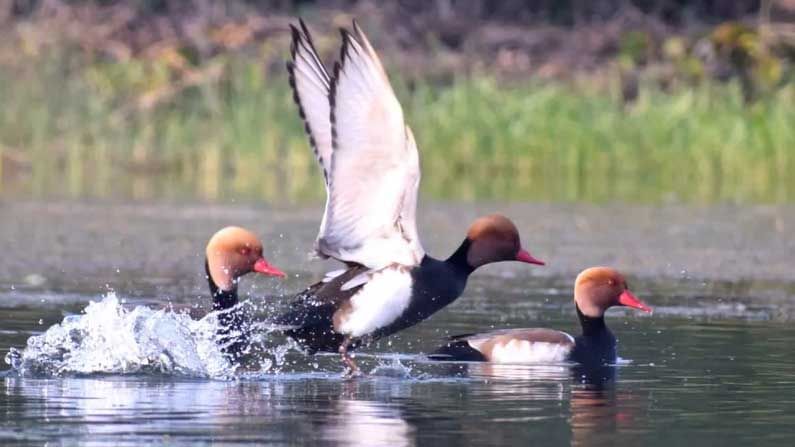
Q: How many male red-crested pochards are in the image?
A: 3